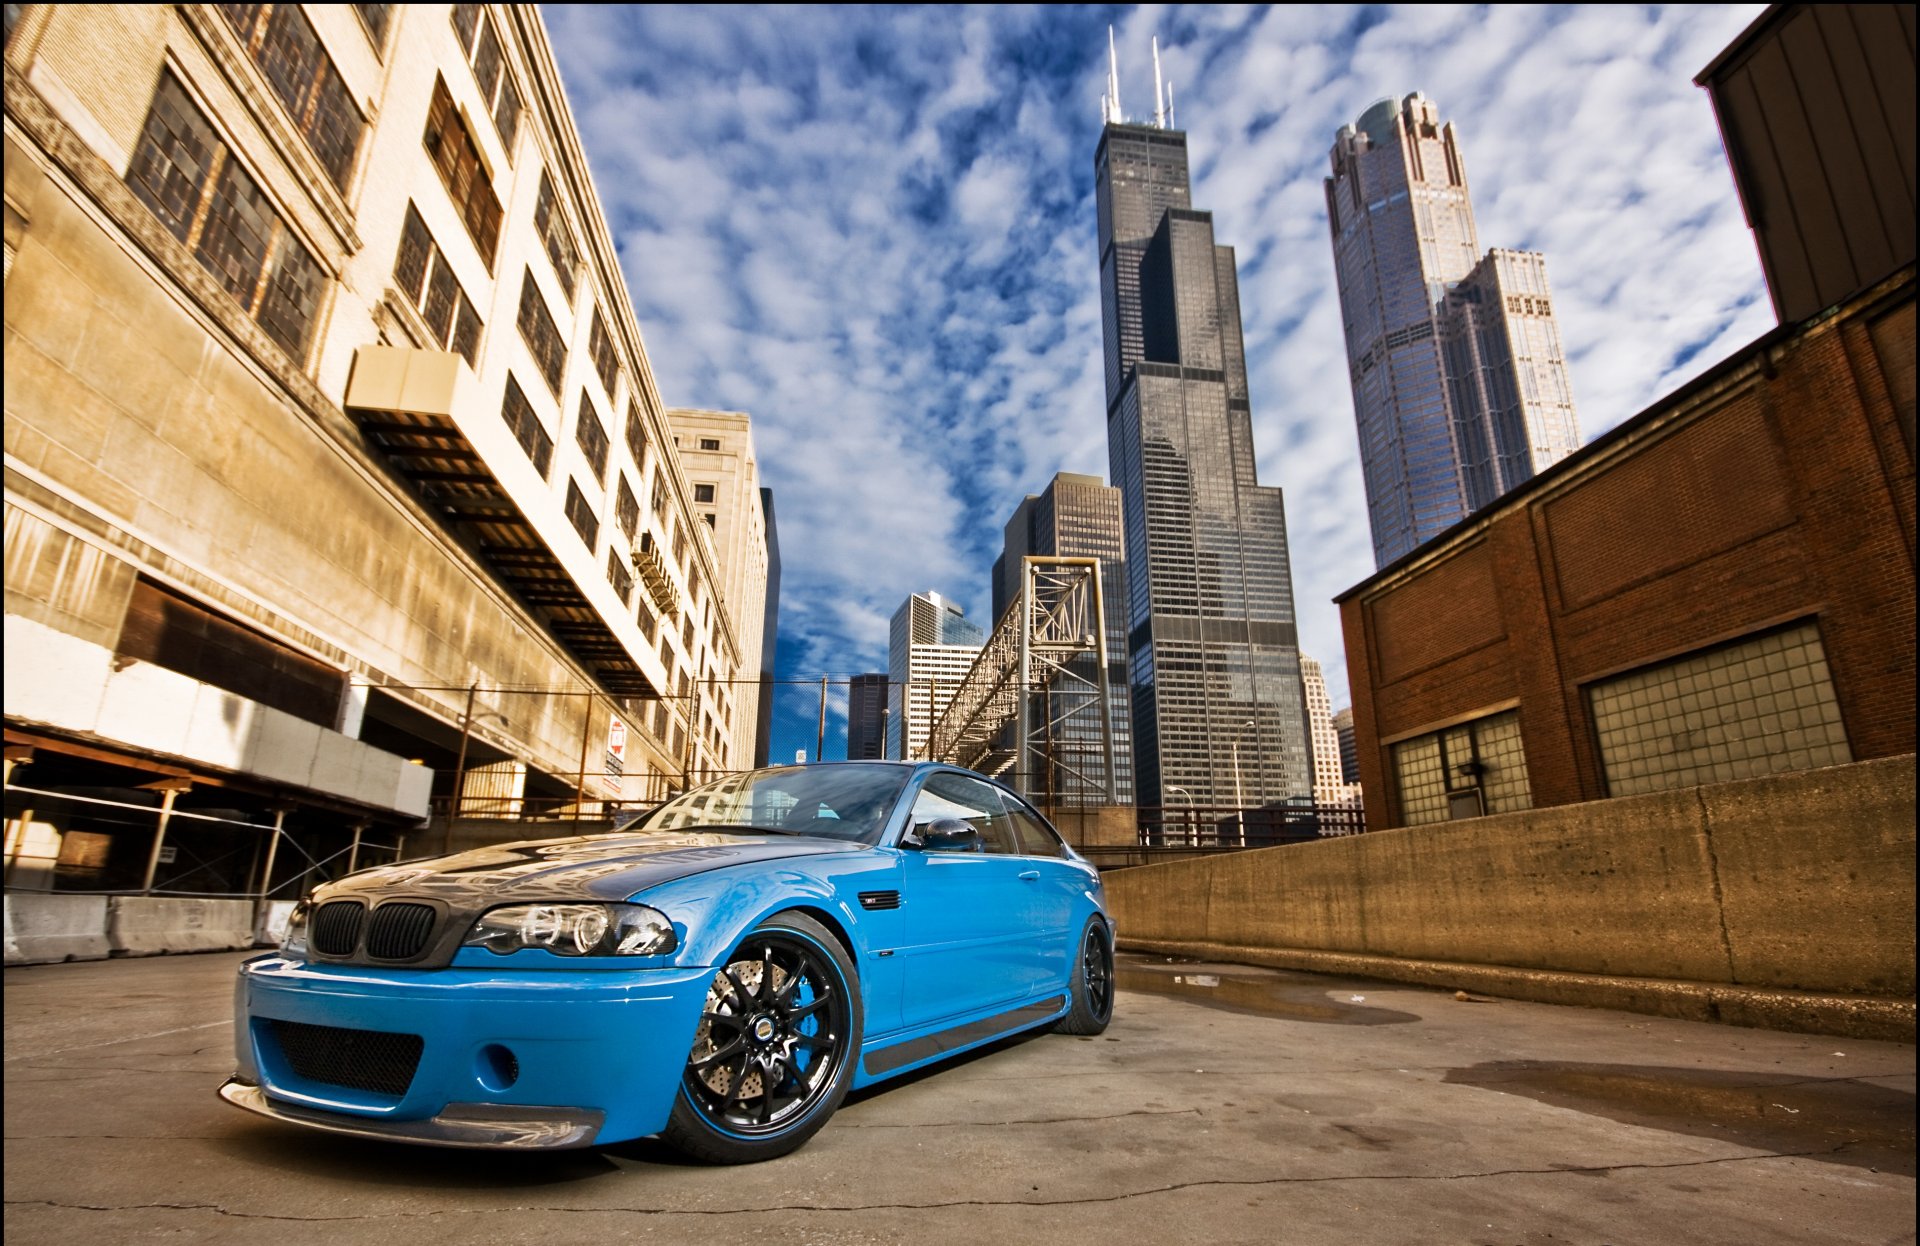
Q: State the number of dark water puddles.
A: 2